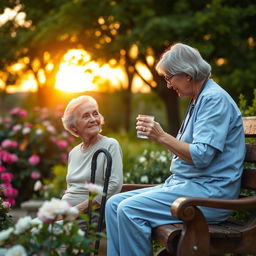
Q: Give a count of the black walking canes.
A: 1